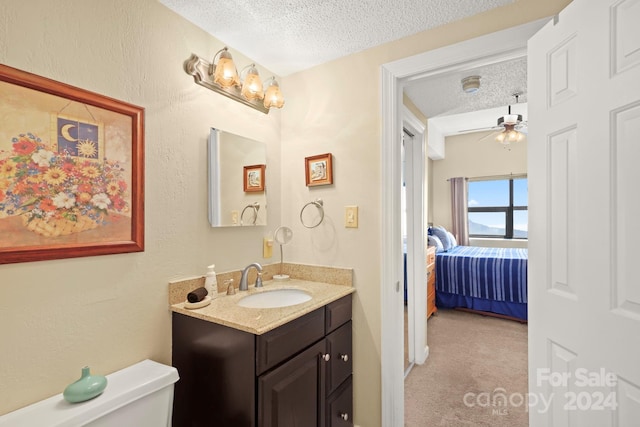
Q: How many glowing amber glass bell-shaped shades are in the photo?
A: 3